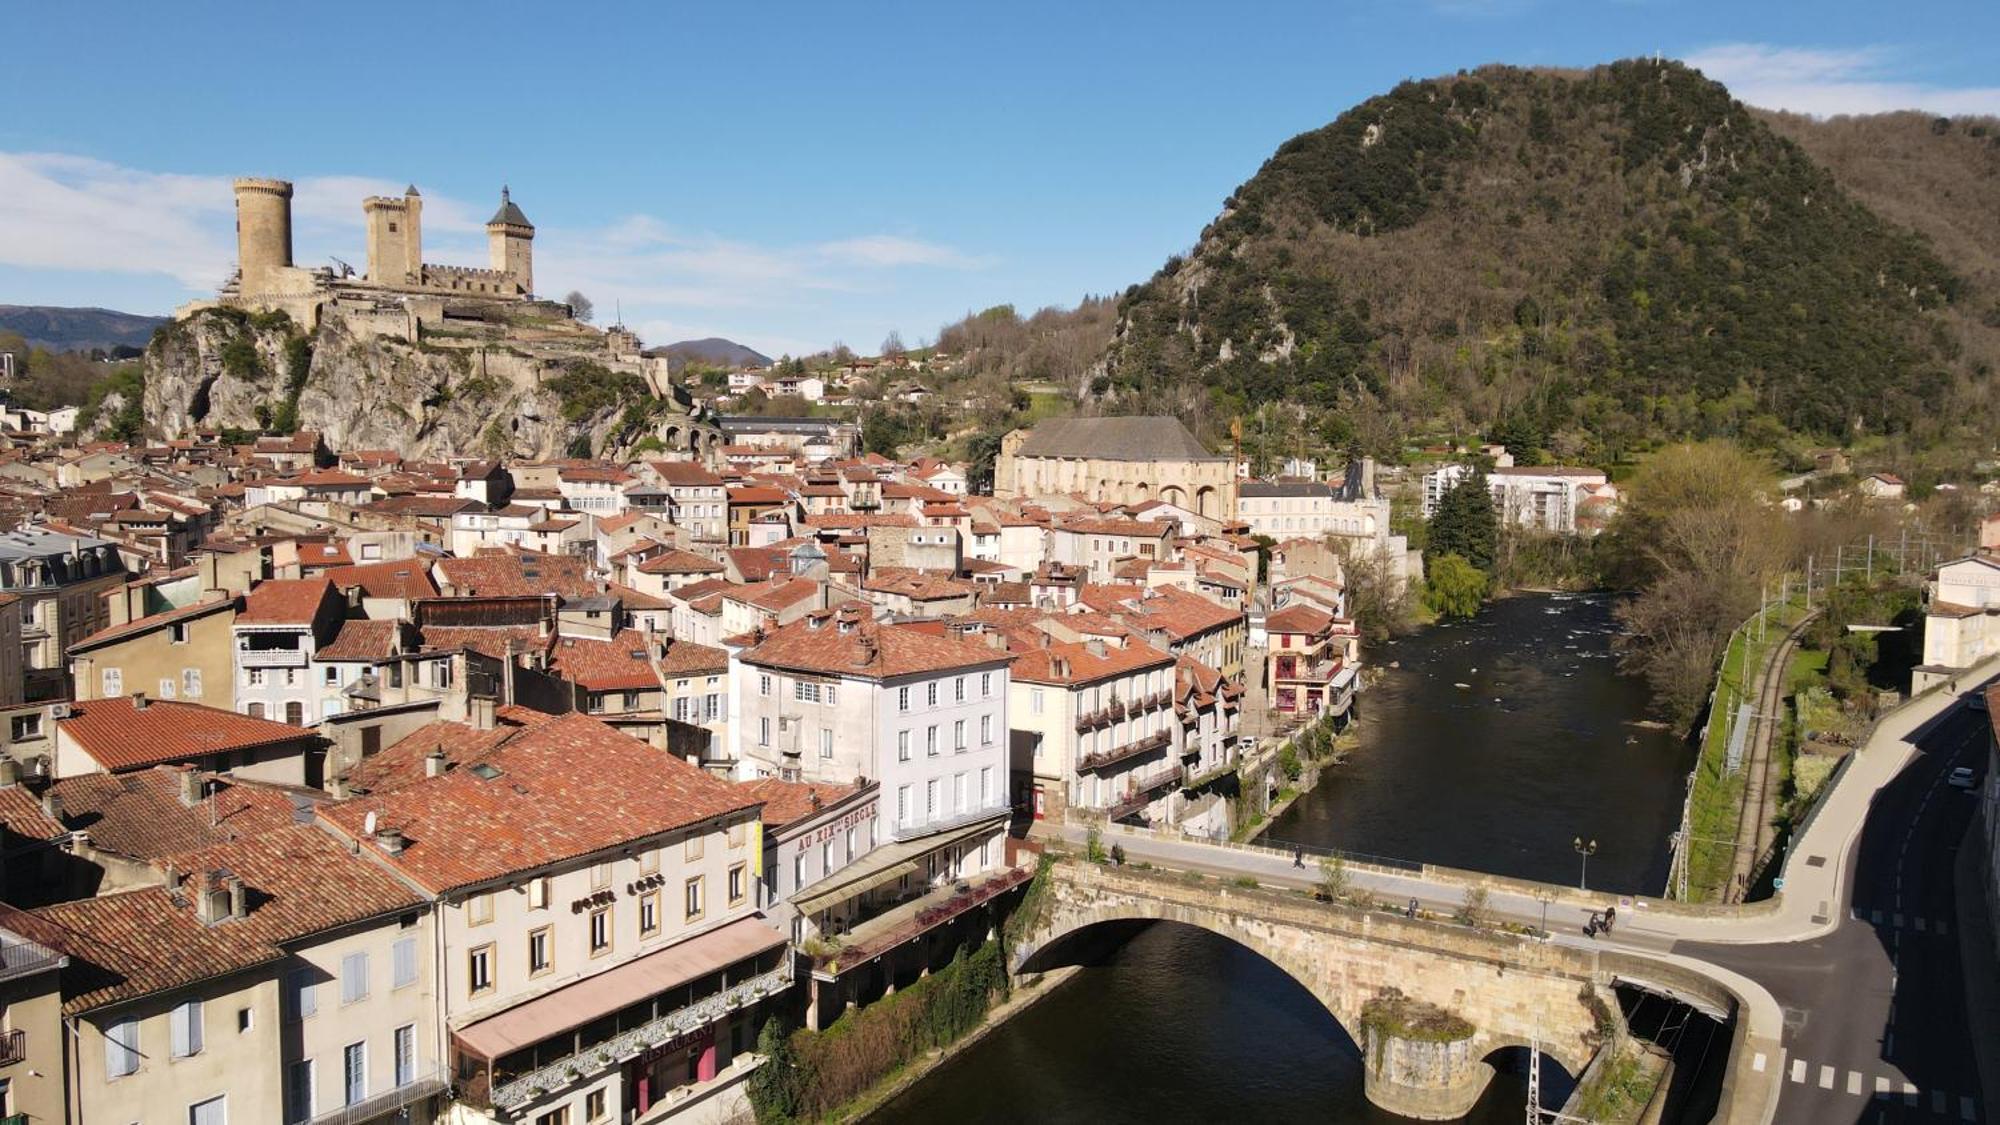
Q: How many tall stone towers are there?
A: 3